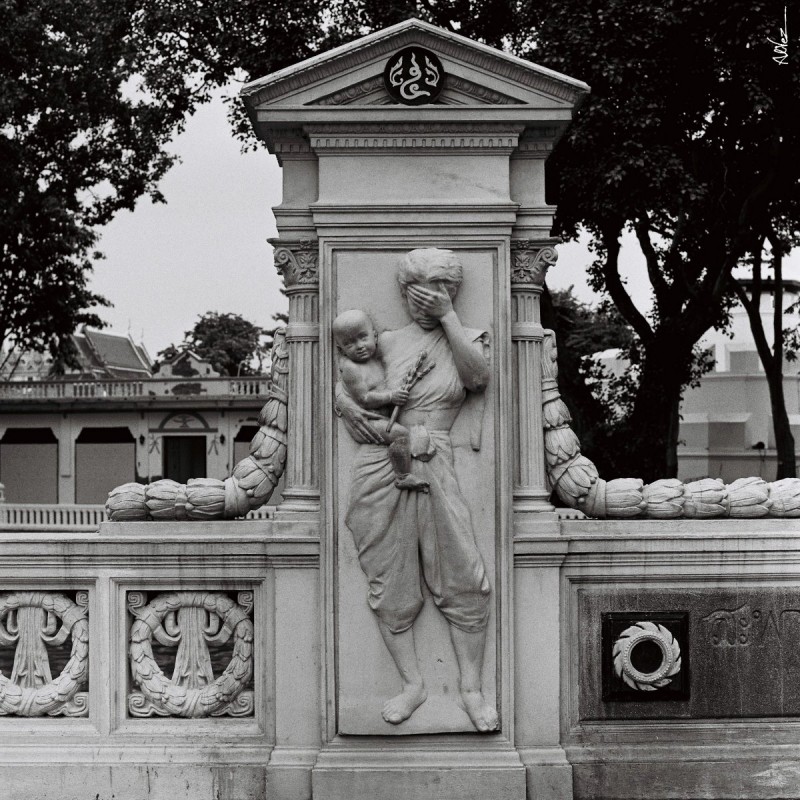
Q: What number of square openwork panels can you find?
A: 2